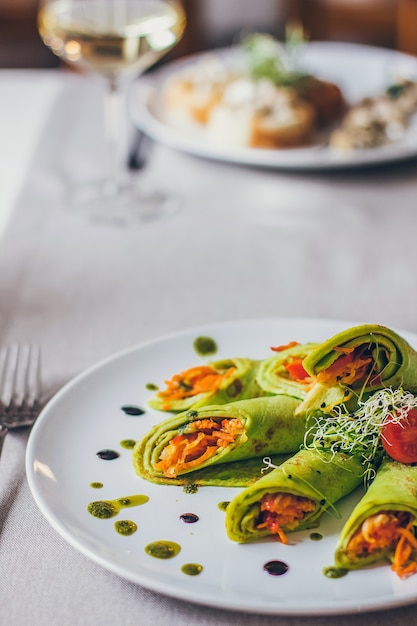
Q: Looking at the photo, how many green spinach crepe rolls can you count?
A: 6